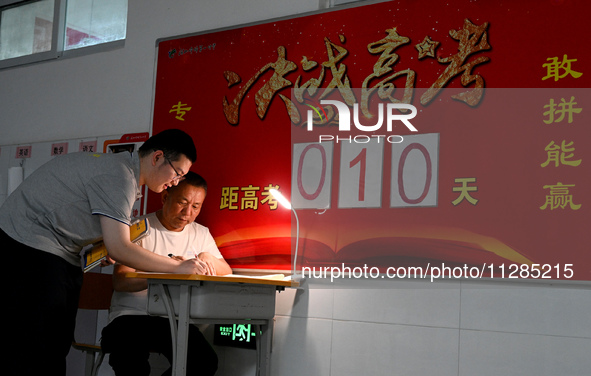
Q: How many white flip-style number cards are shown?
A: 3